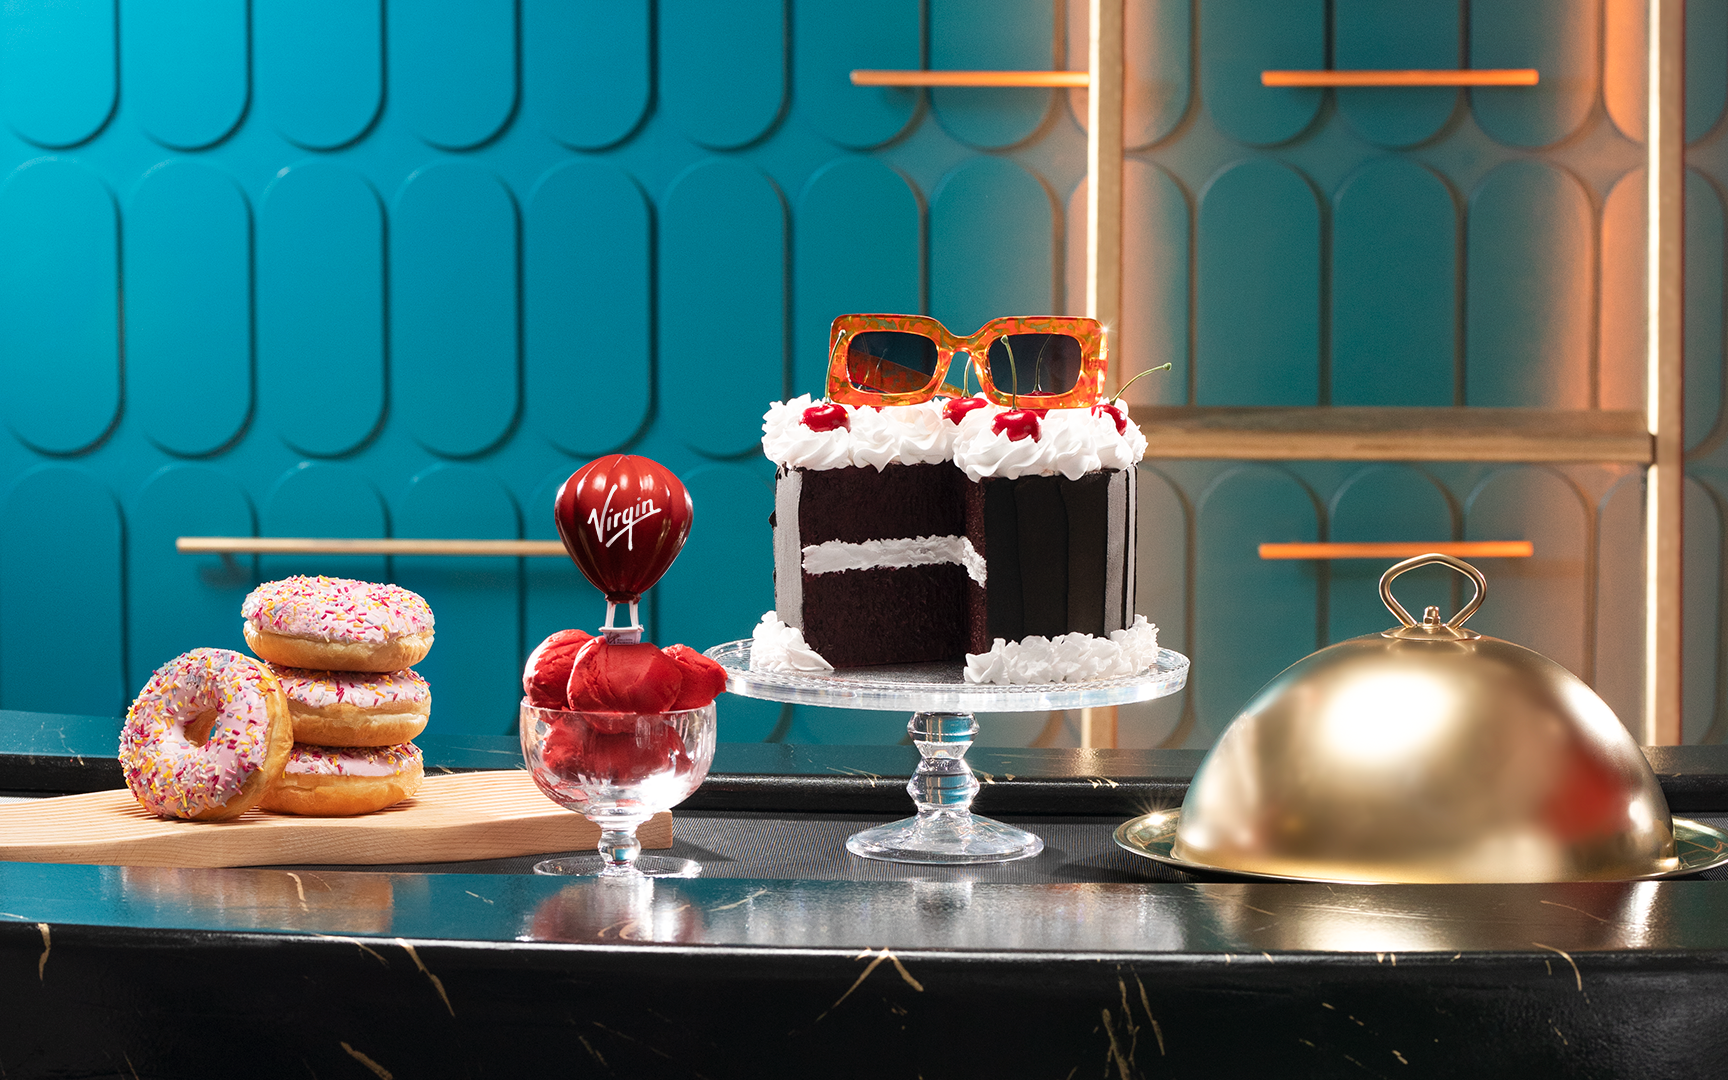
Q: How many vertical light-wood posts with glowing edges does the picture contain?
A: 2